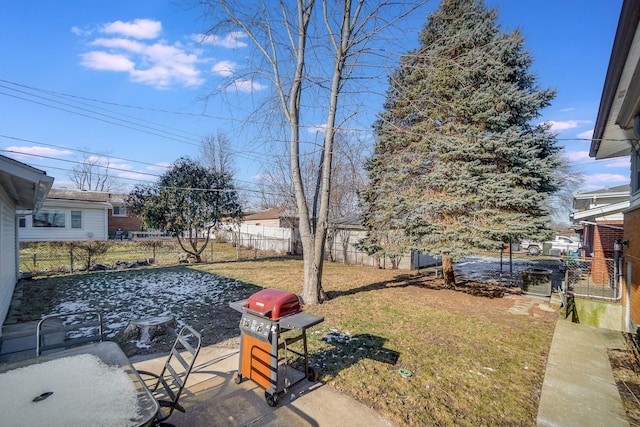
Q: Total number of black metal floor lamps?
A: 0